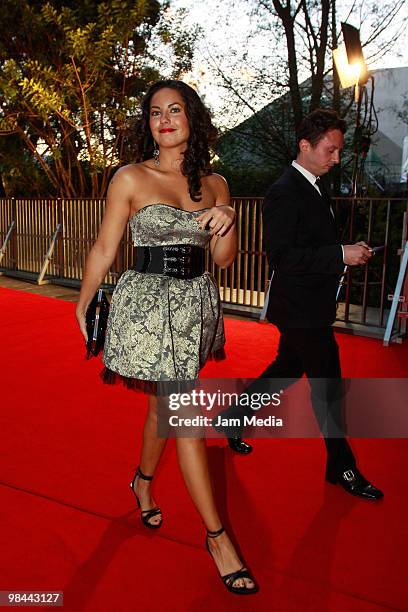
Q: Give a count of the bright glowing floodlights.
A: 1